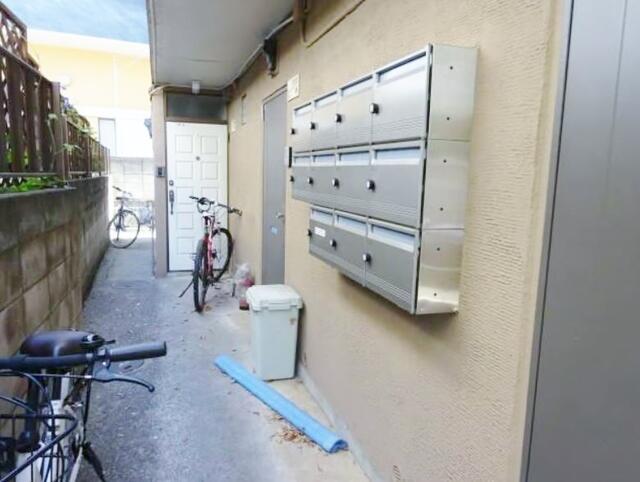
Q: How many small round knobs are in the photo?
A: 11